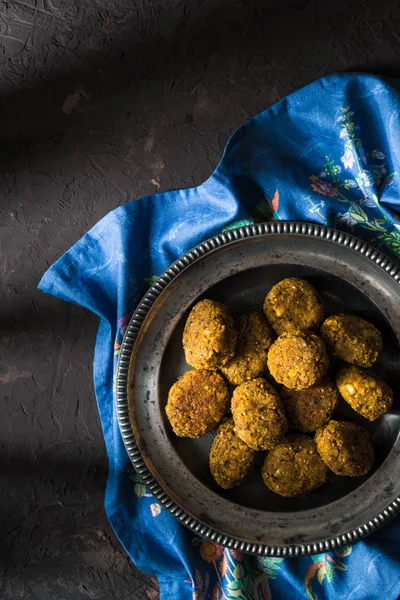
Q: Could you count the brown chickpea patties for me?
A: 12